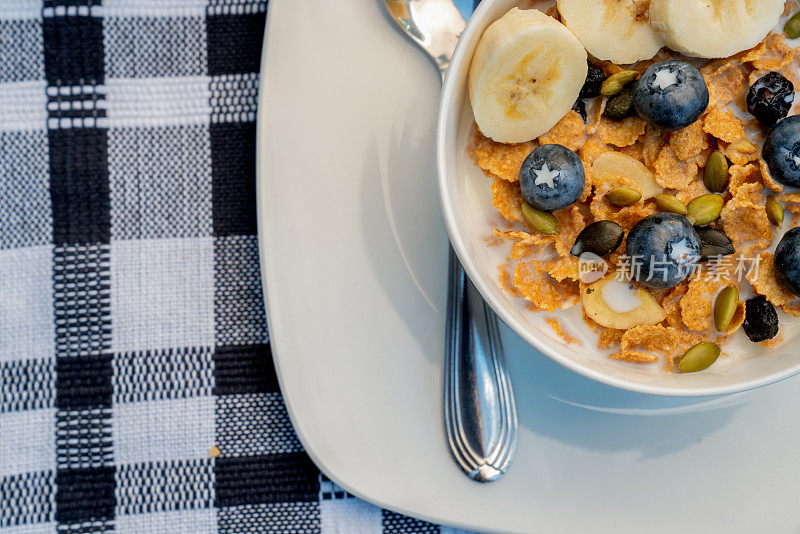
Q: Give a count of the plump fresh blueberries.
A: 5